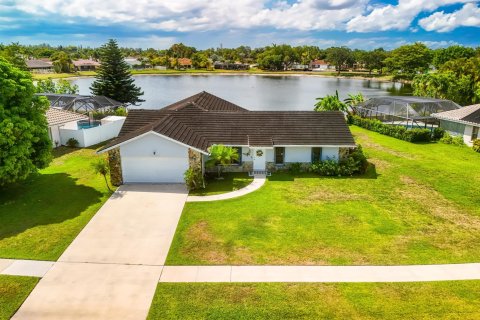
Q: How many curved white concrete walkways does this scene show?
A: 1